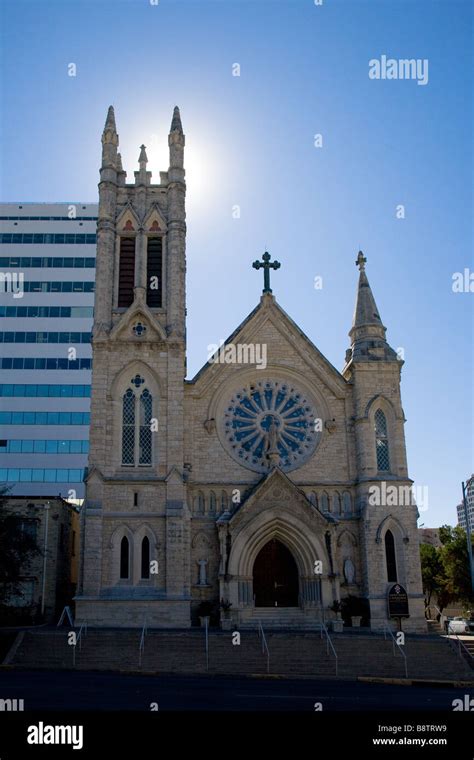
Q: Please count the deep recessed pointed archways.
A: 1